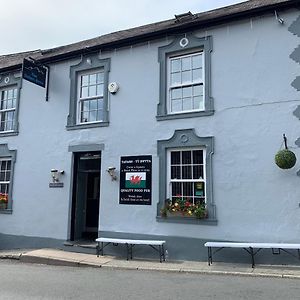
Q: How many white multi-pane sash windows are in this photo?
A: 5